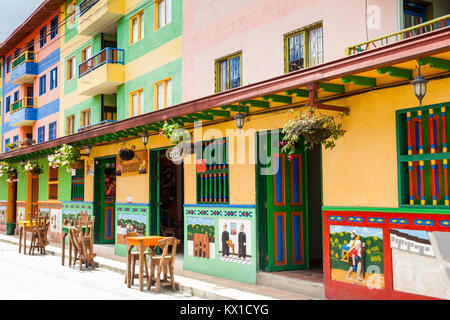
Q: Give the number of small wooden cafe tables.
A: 3